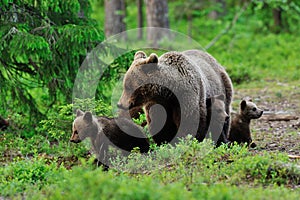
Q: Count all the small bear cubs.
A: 3